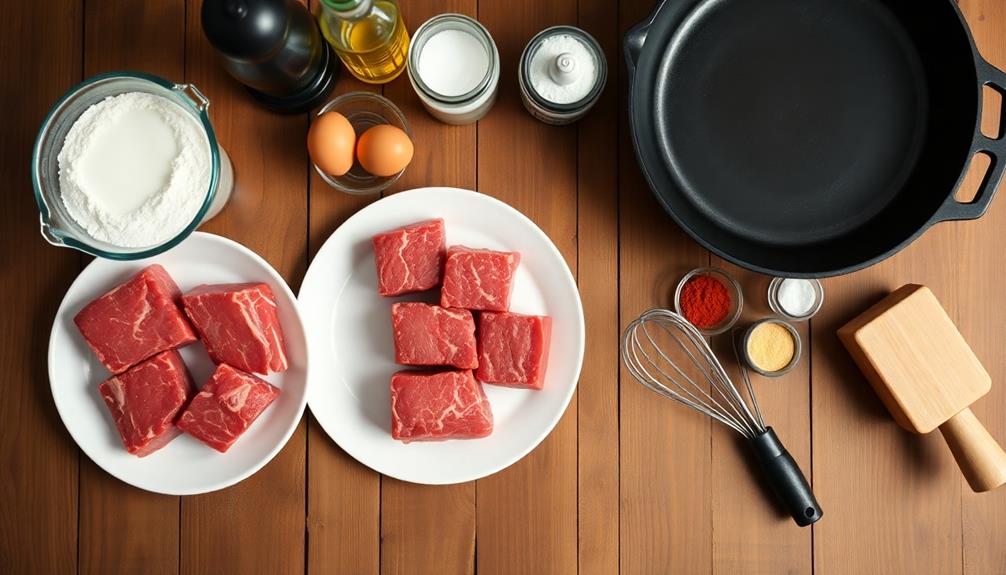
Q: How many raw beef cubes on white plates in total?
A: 9